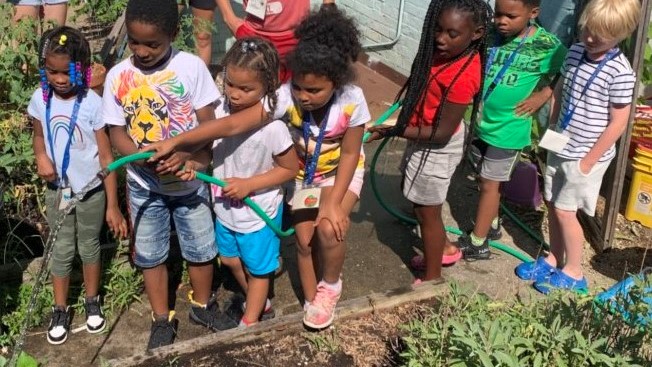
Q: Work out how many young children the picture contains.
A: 7